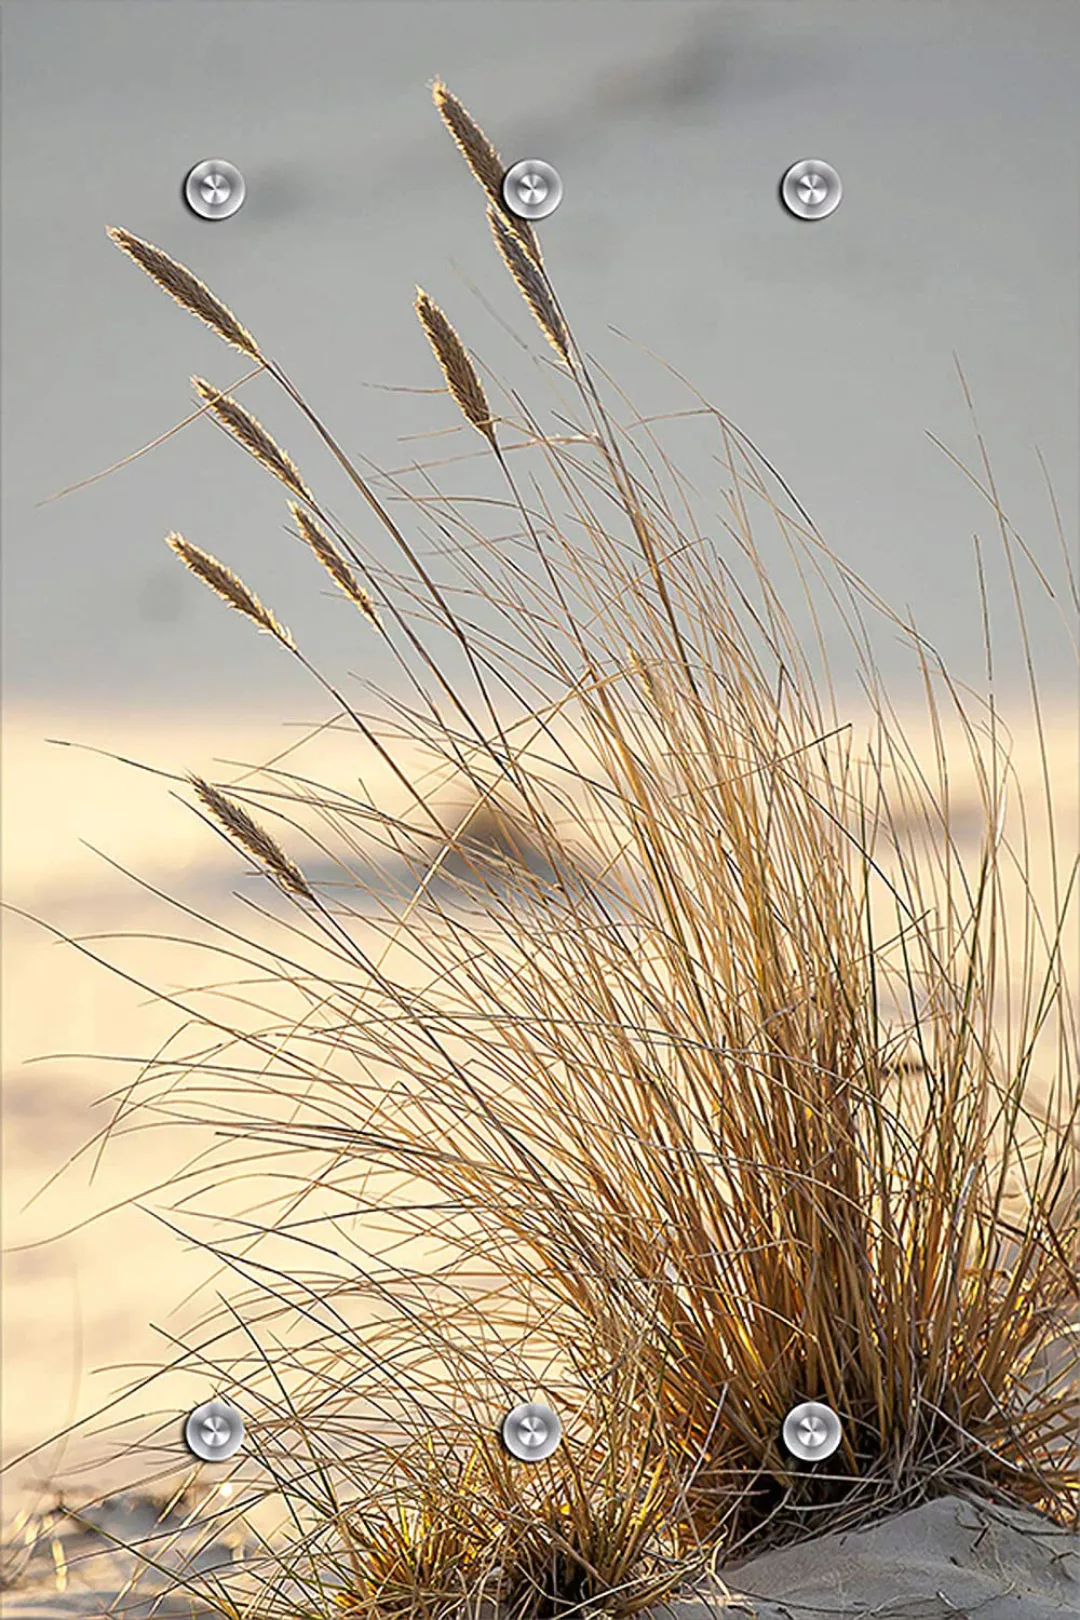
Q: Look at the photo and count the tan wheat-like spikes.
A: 8